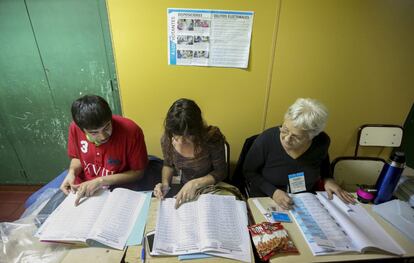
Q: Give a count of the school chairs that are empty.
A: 1